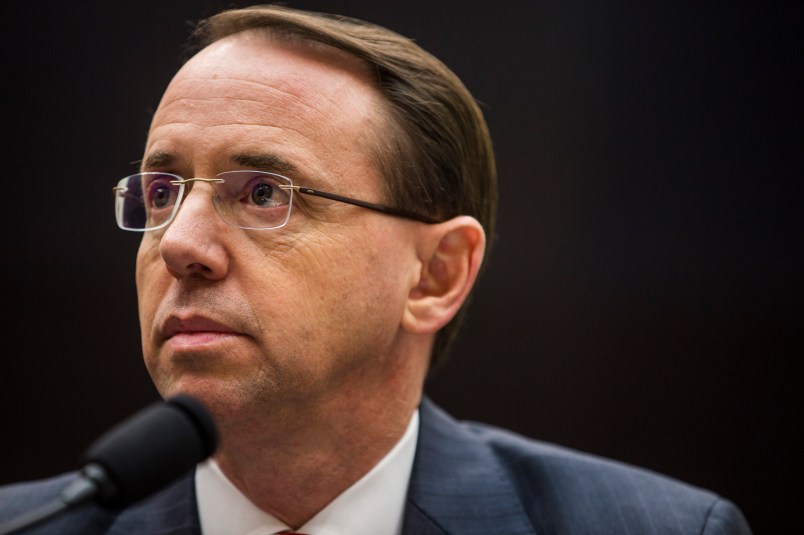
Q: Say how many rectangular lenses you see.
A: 2